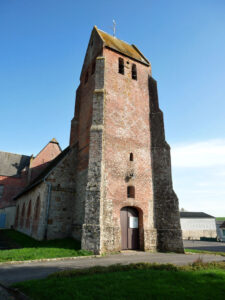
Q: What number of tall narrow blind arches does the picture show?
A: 4